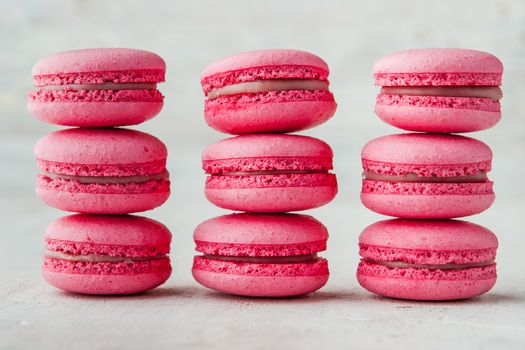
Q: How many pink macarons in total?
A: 9